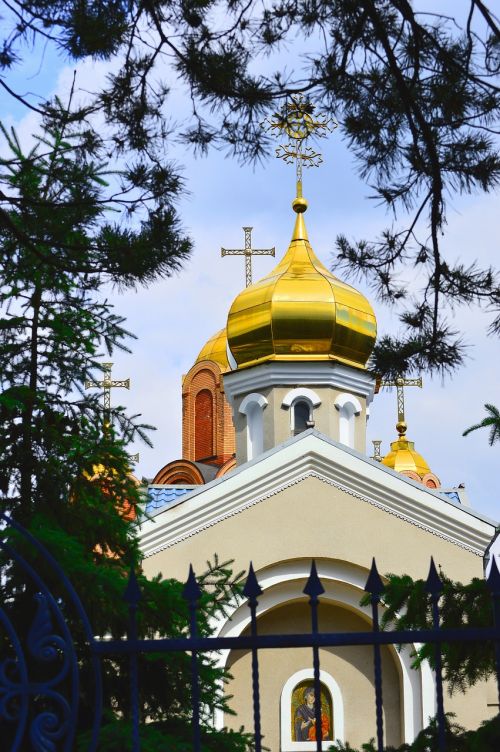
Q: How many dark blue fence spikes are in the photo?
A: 7